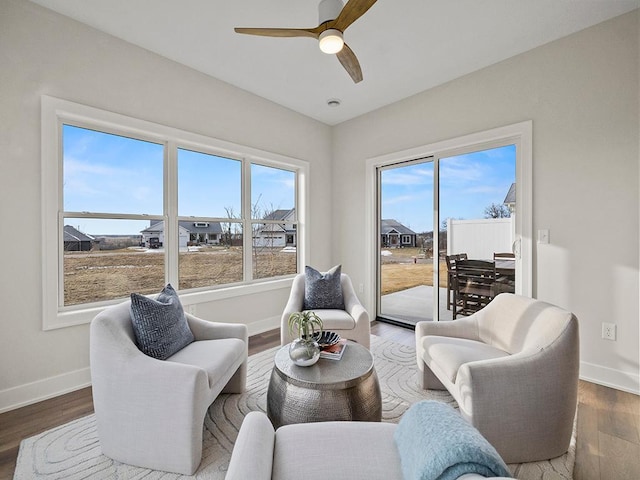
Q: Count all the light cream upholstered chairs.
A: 4